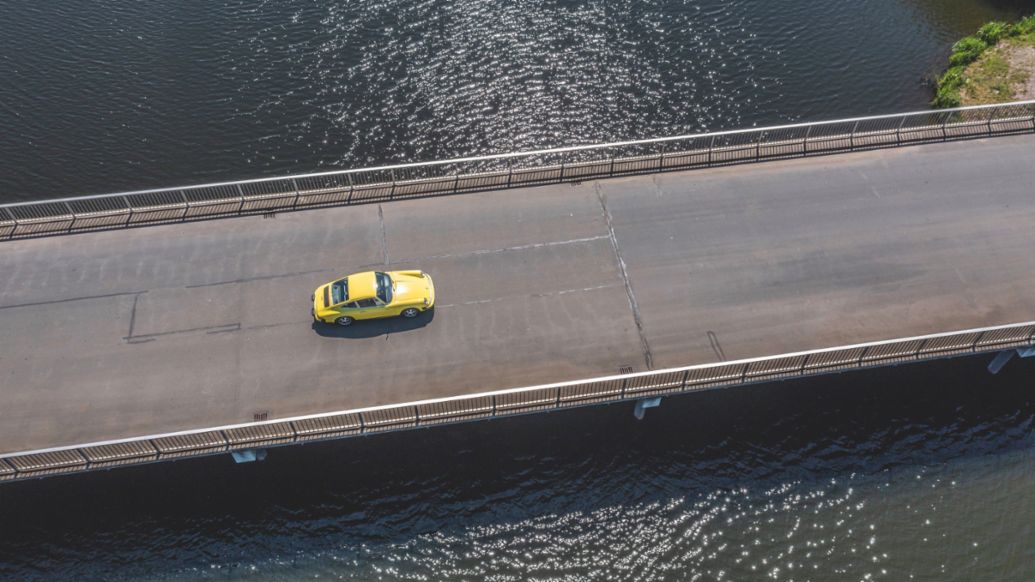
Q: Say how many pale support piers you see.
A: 3